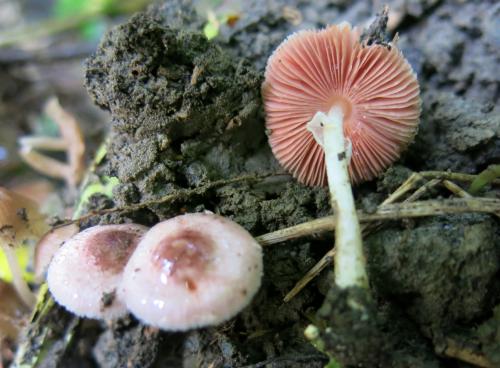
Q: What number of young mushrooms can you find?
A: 2